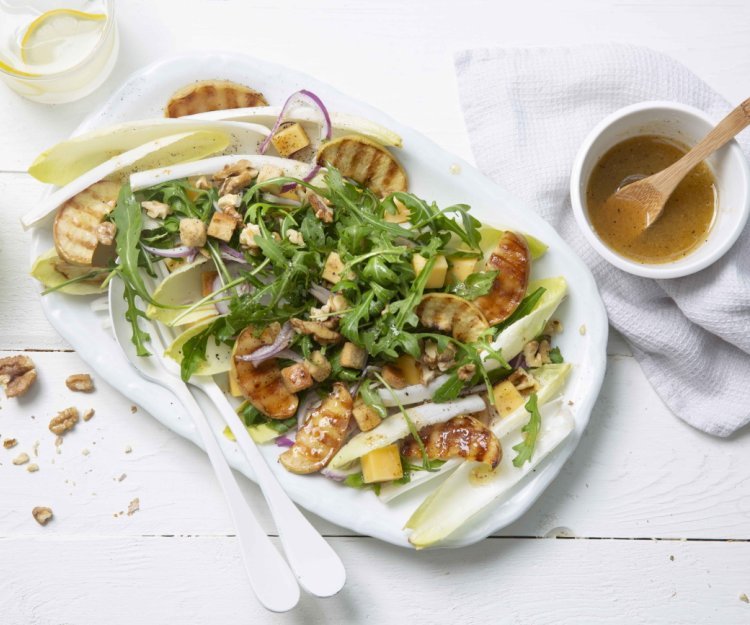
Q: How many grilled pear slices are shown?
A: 8